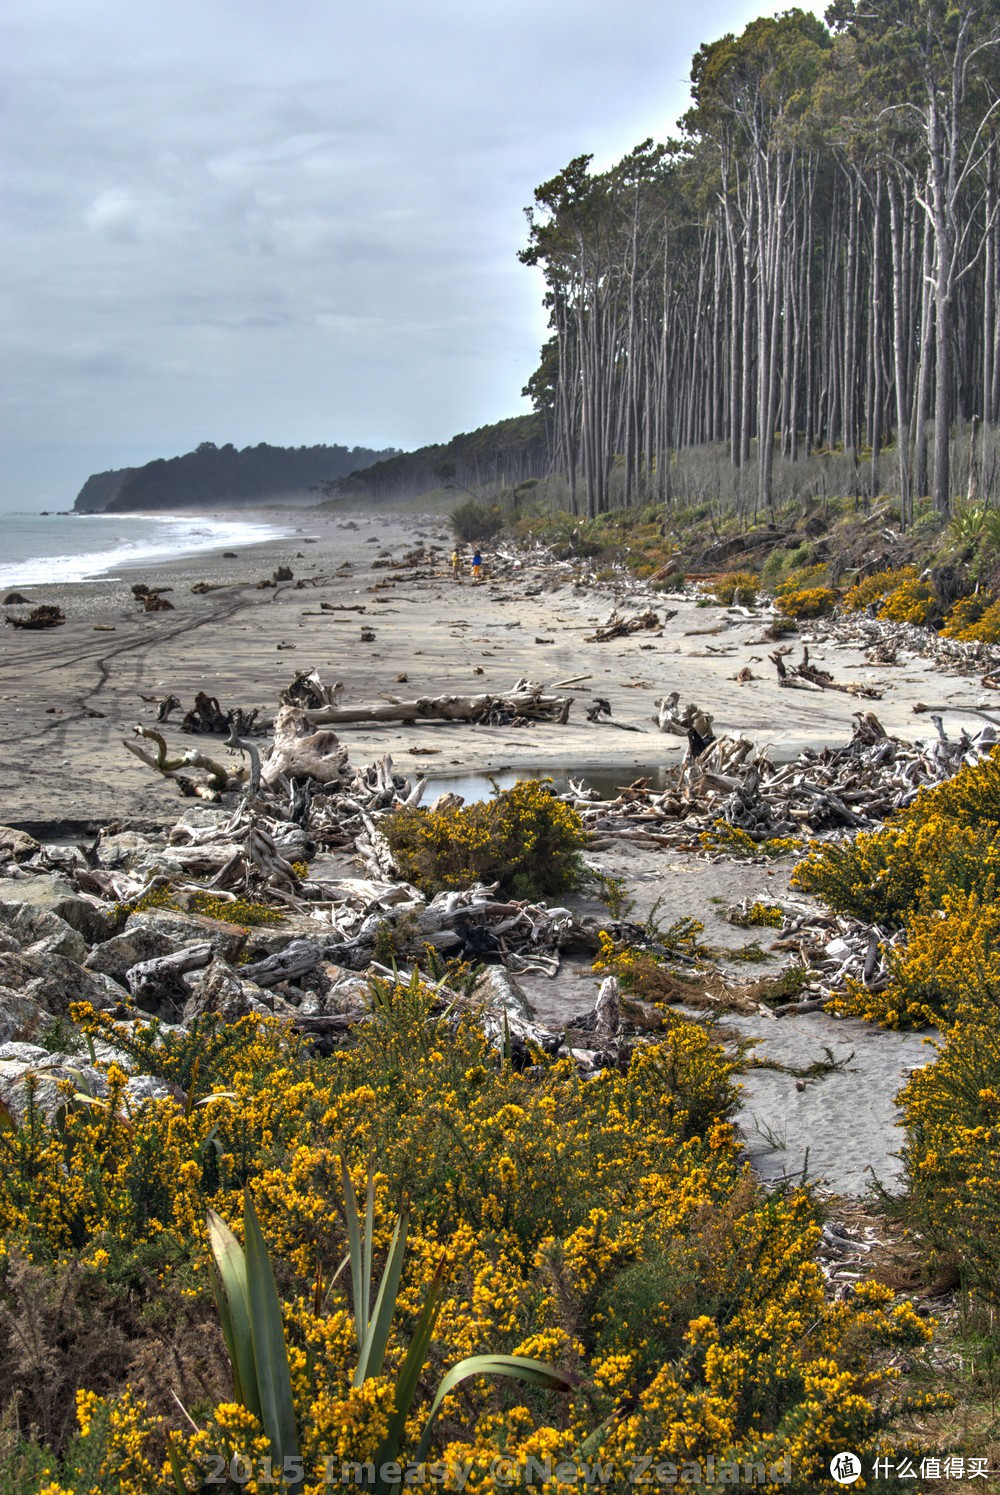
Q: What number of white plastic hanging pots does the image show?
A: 0